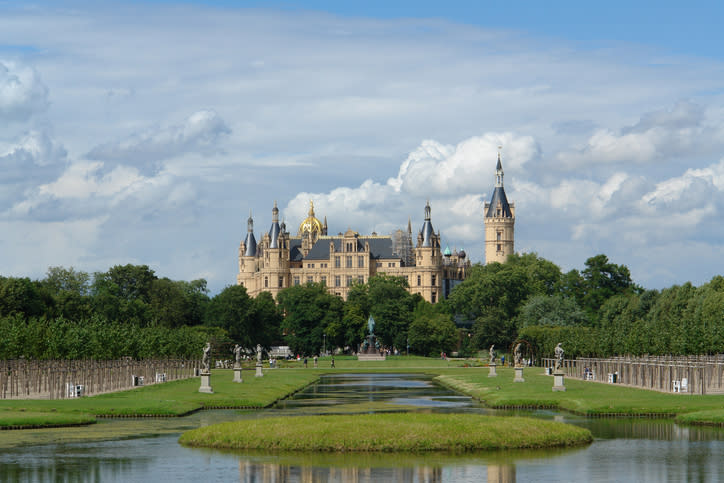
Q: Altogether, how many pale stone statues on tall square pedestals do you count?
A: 6